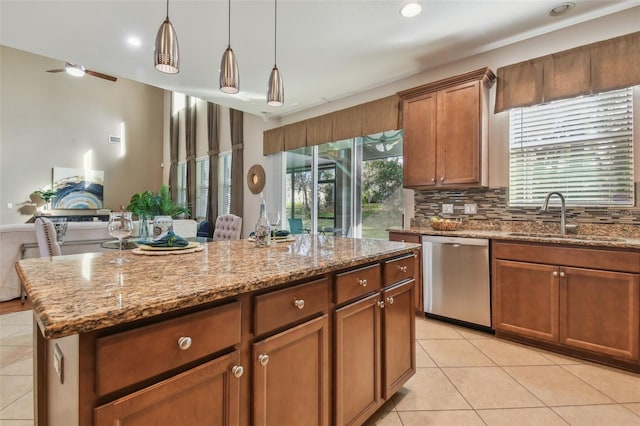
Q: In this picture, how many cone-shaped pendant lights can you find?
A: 3